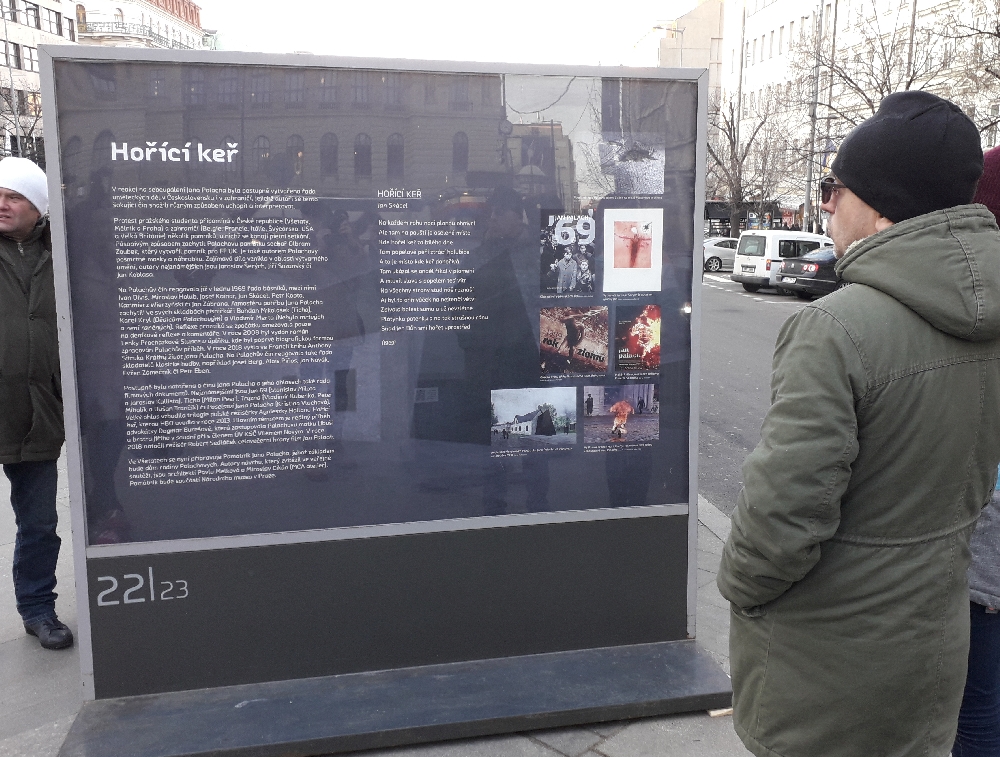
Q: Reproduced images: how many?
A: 7